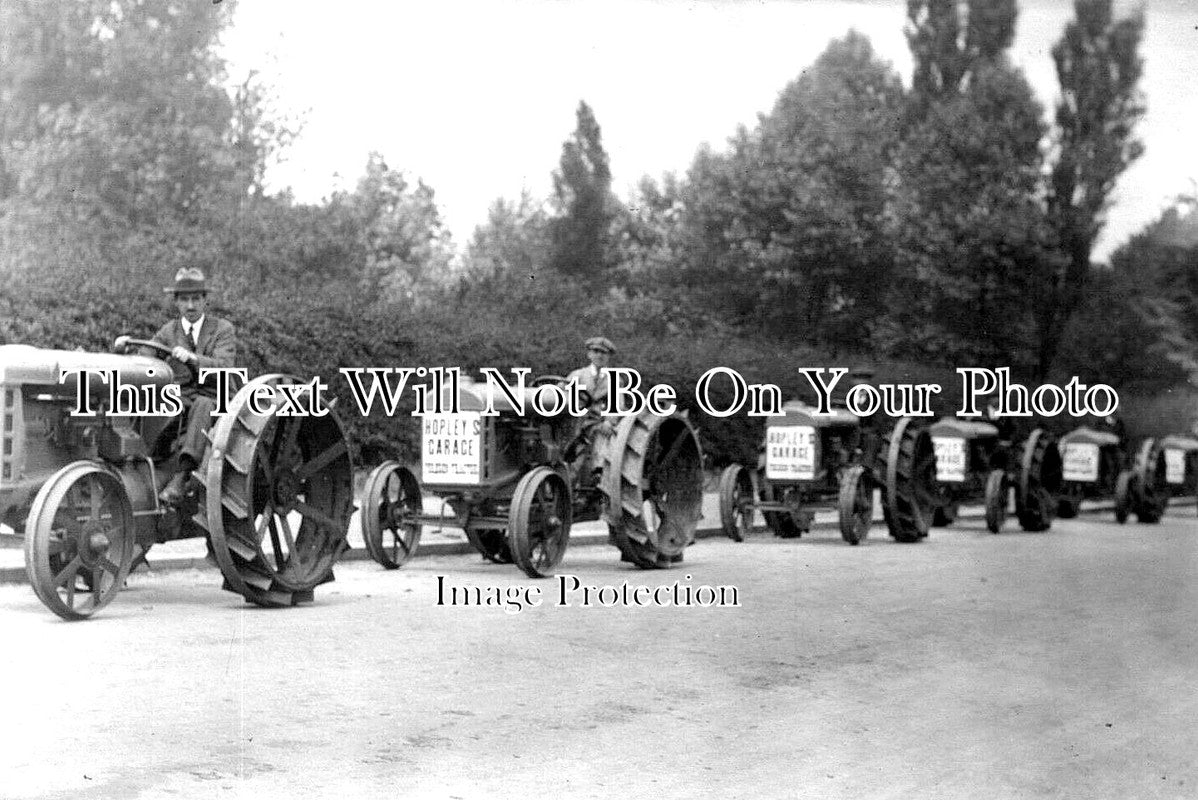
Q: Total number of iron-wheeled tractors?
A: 6